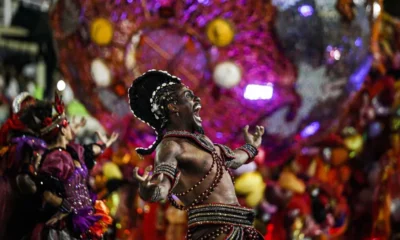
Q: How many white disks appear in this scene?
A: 2